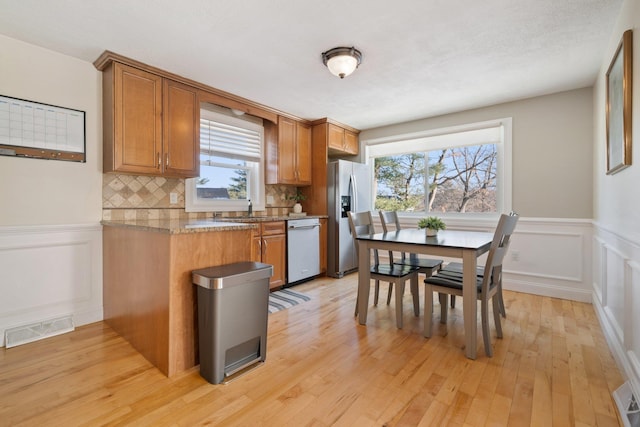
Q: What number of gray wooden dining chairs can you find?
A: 4